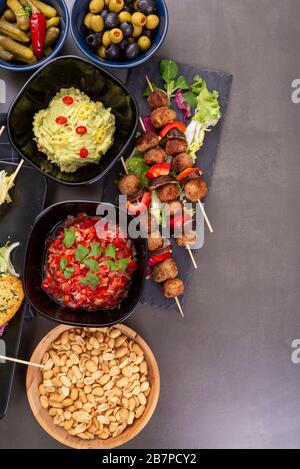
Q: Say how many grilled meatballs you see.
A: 15